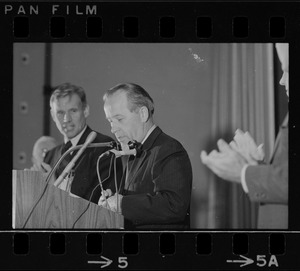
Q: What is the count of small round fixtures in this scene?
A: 3